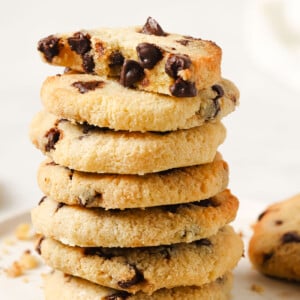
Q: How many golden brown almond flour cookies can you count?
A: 8